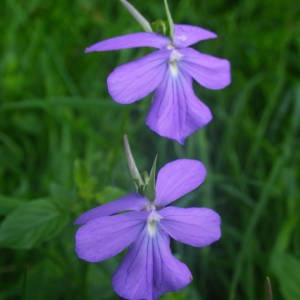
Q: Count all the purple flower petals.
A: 10